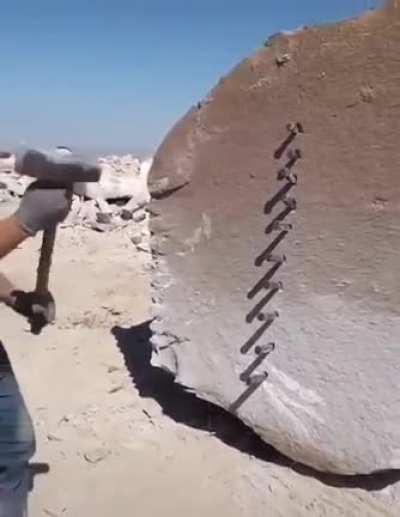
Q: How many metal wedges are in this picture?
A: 10